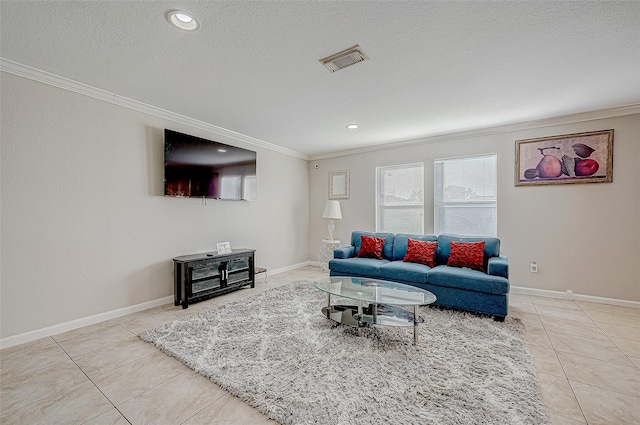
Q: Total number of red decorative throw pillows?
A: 3